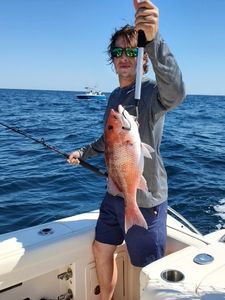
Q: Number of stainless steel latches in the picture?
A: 2